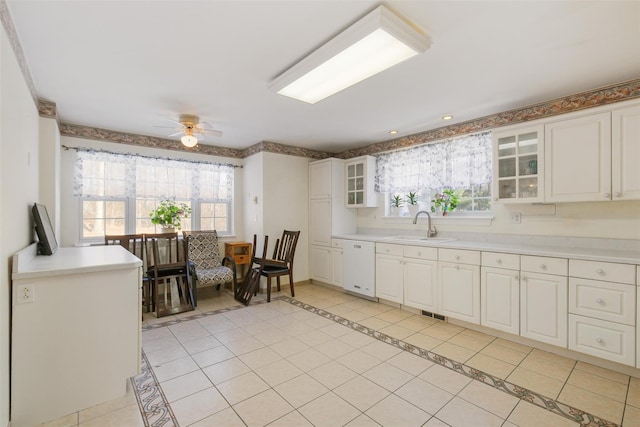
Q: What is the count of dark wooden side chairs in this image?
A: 5